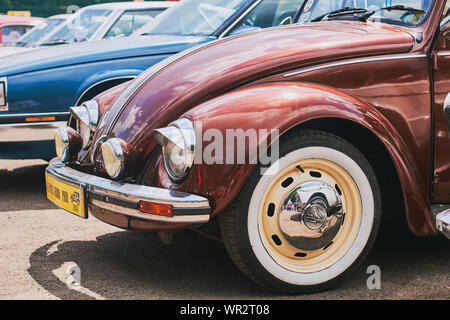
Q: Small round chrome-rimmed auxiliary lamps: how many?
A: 2